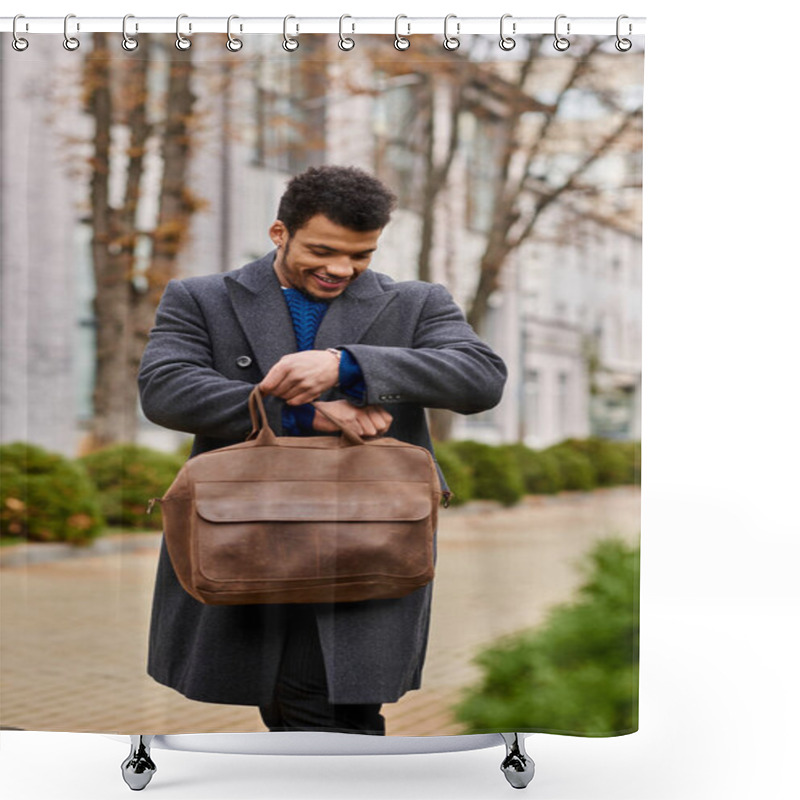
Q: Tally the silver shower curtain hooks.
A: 12